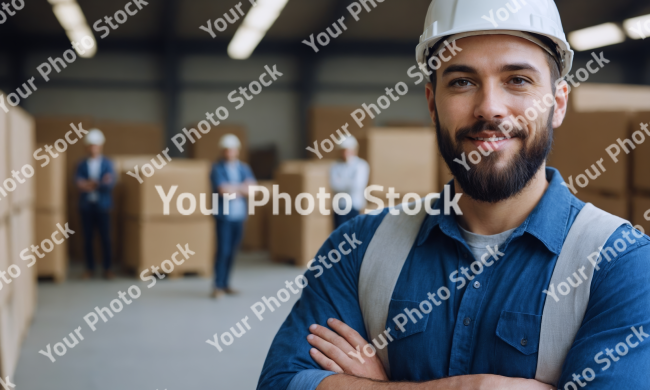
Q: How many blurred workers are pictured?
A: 3